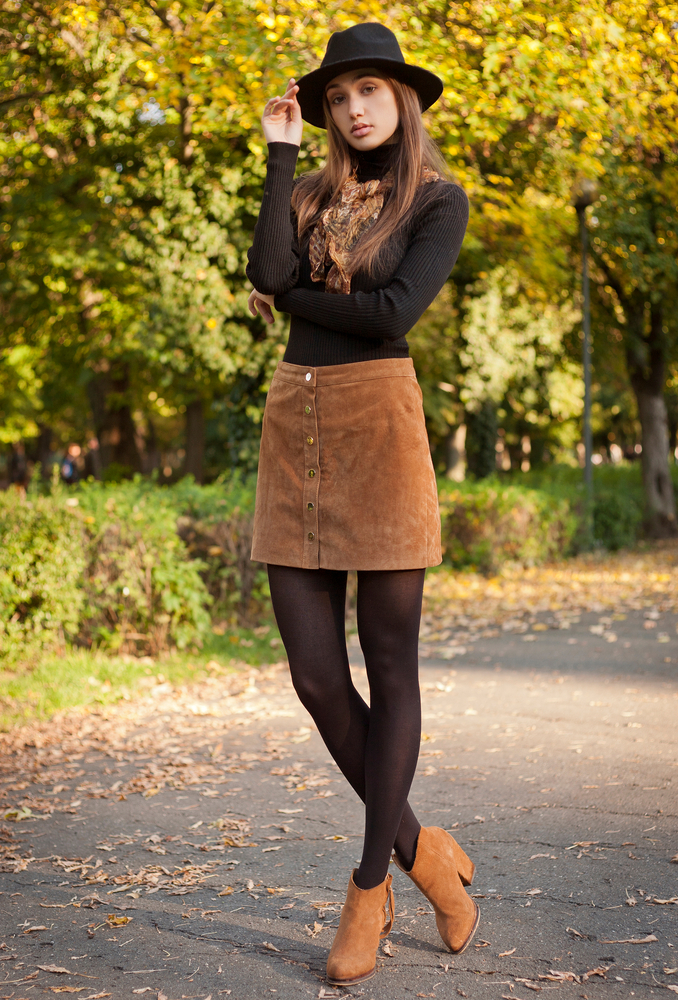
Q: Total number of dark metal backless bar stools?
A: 0